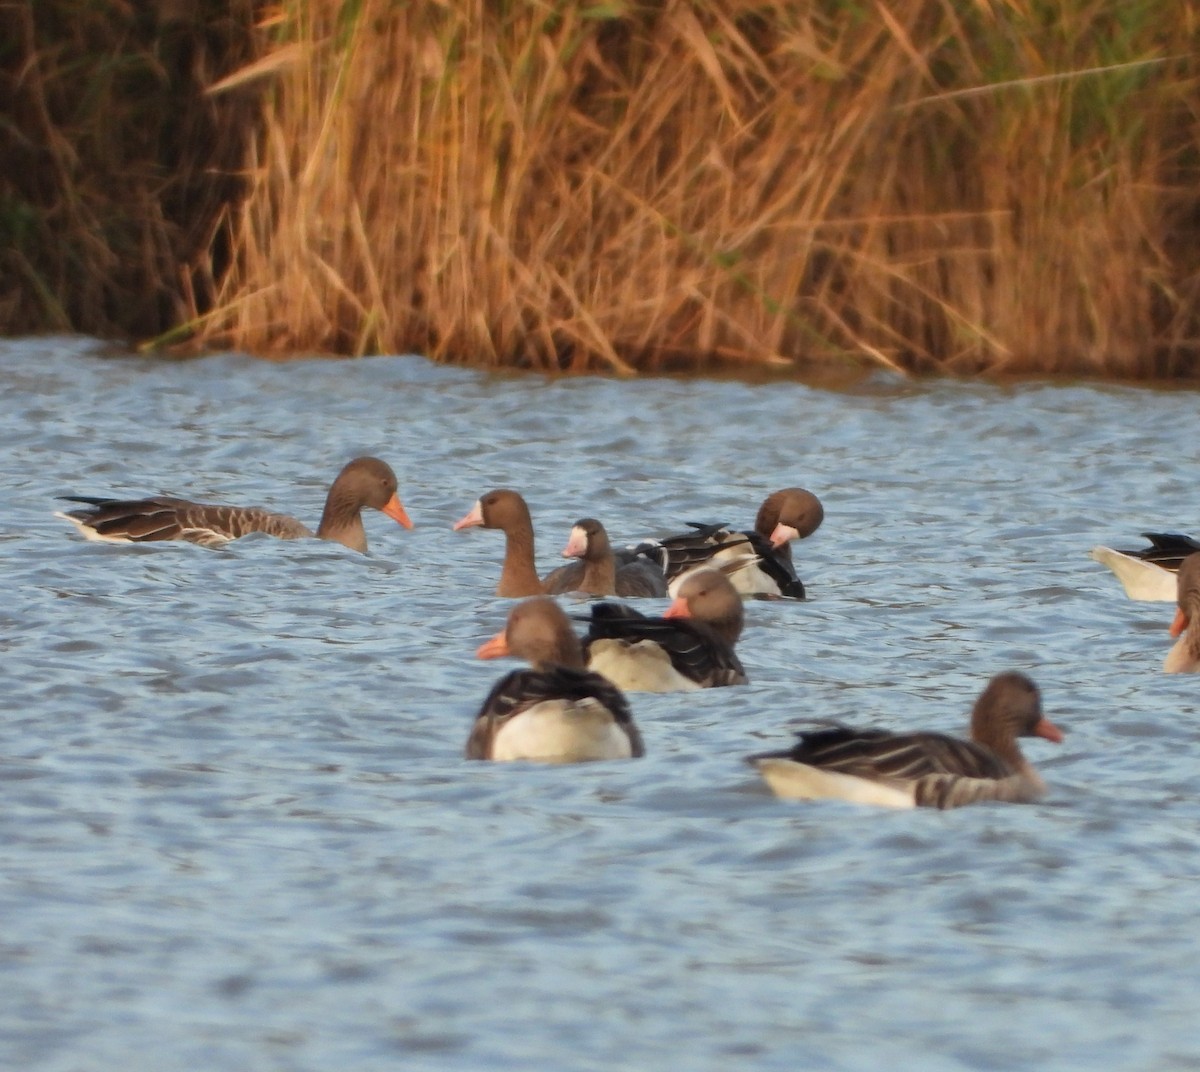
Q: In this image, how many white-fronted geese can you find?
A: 3